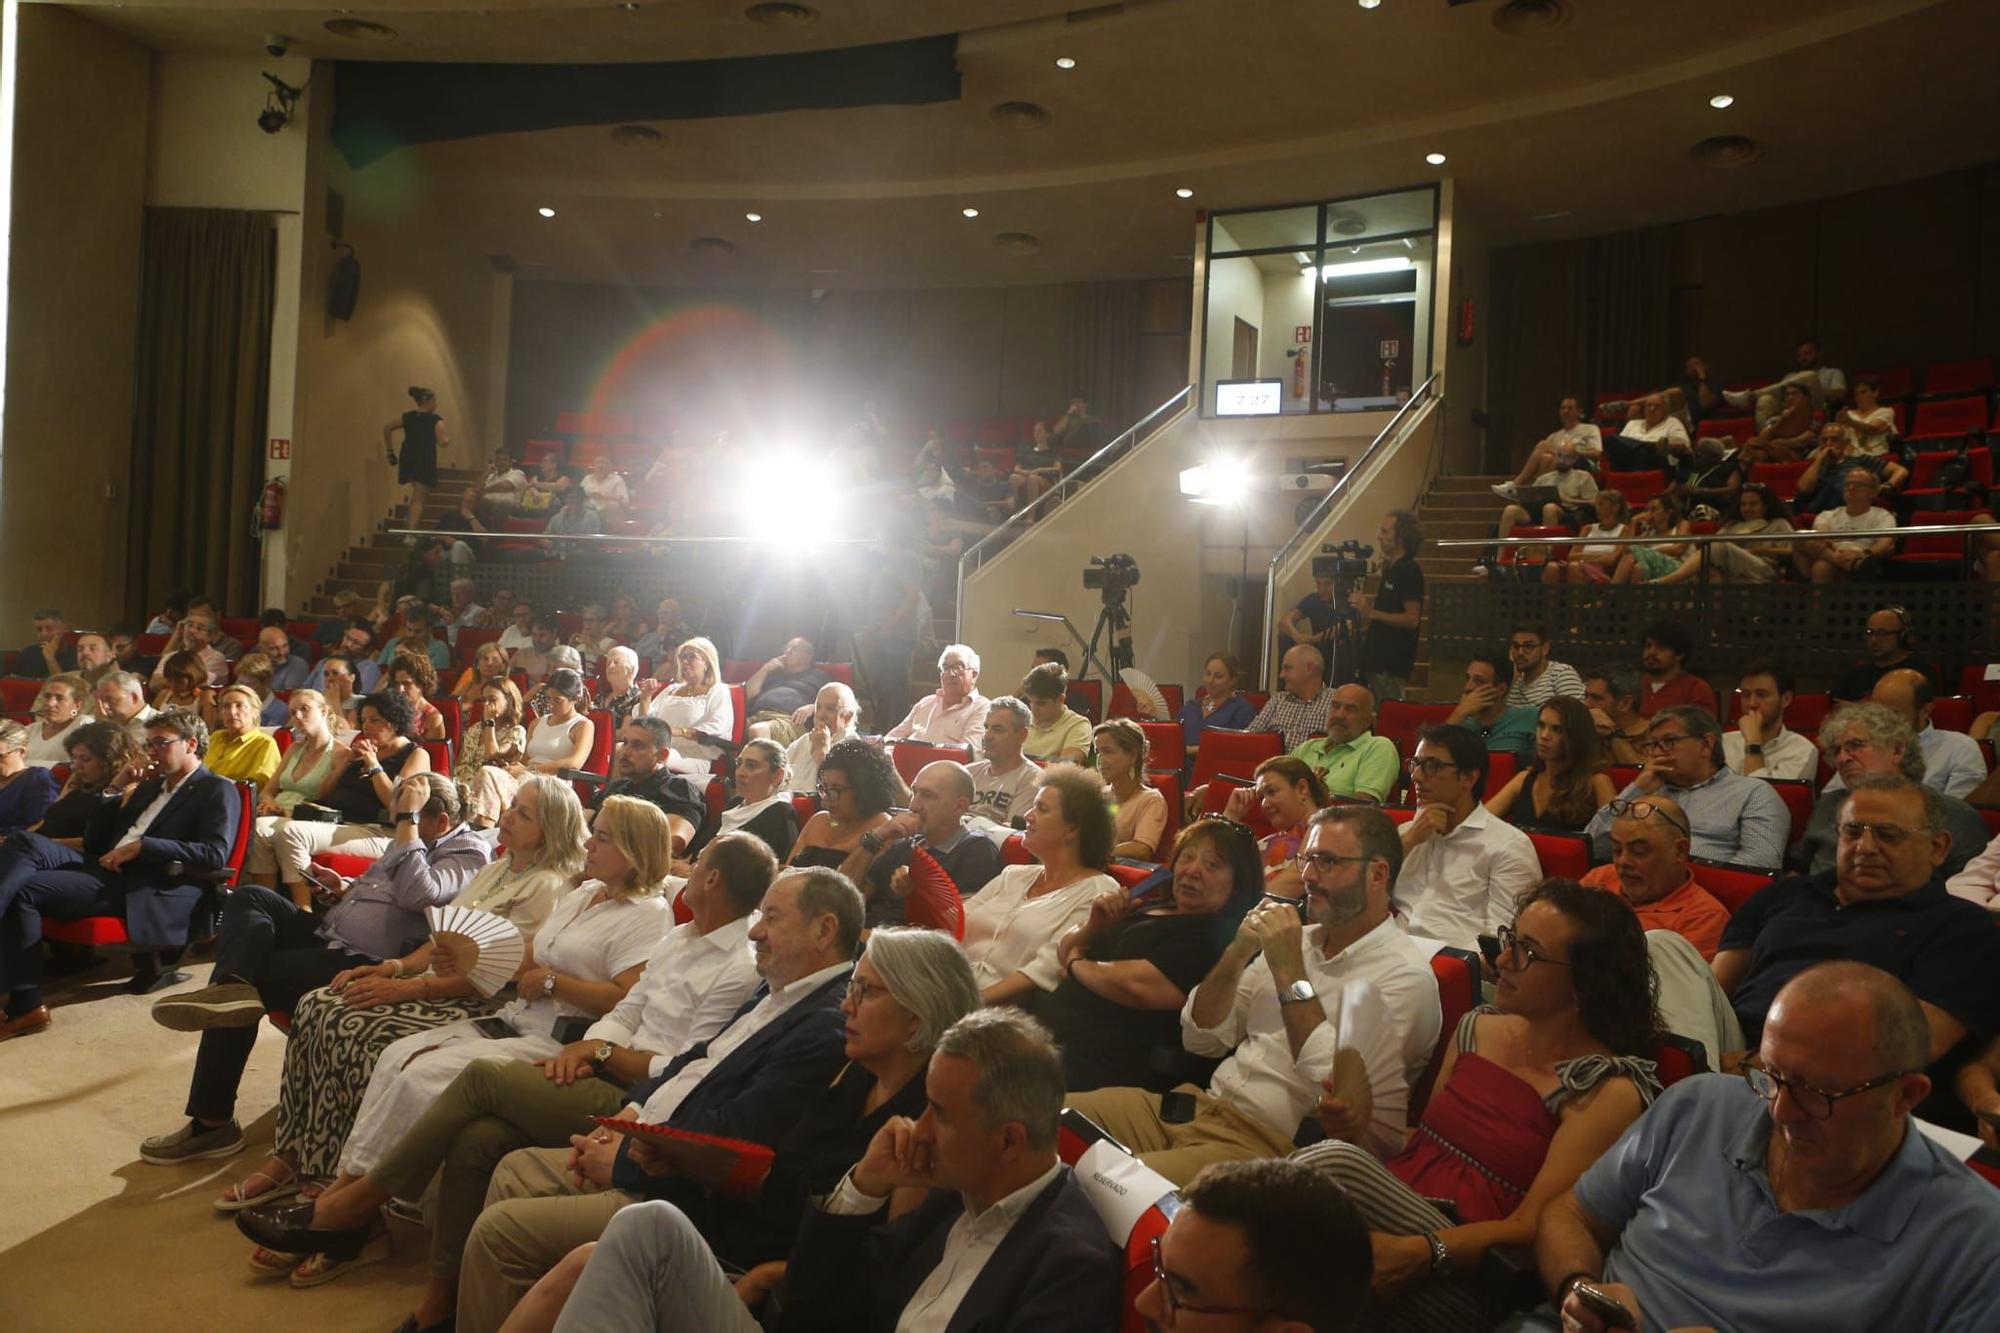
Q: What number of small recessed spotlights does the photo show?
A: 8